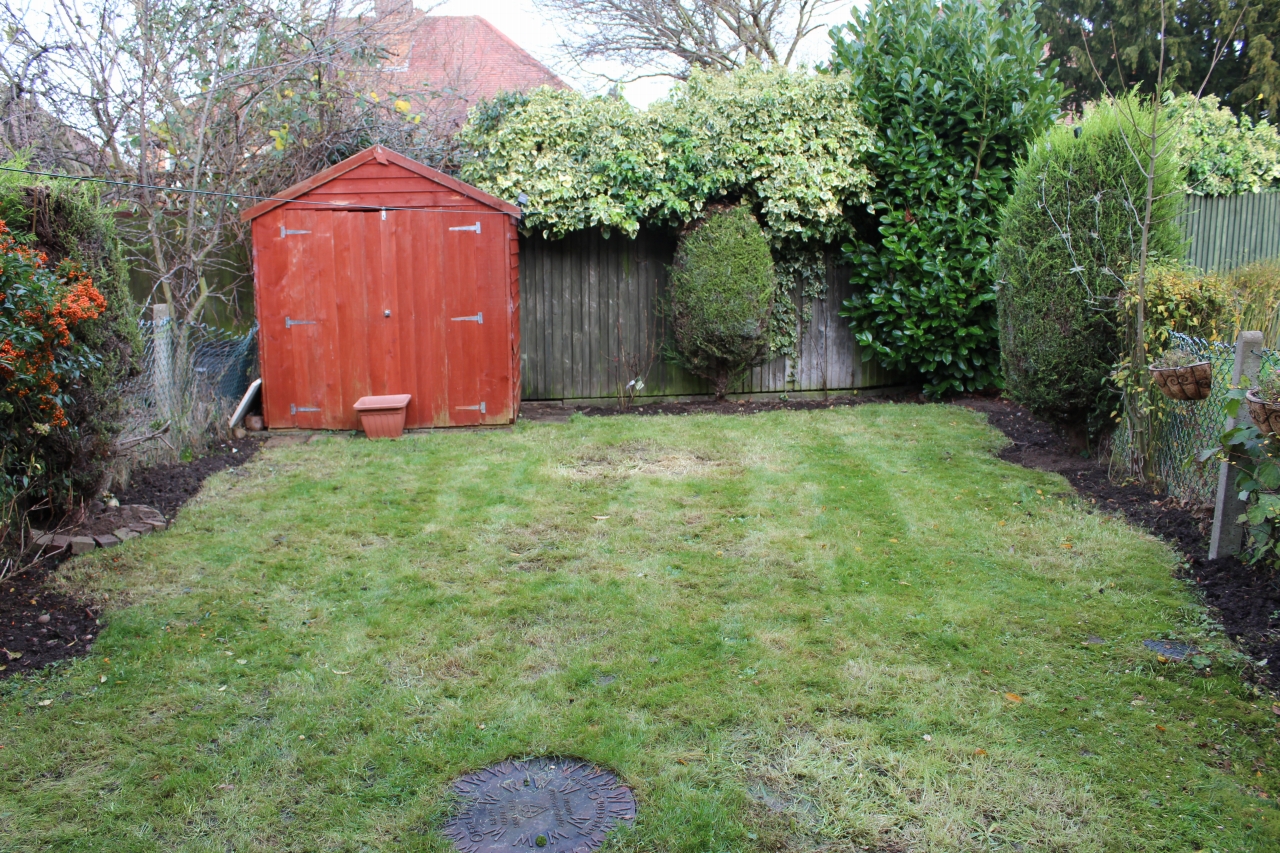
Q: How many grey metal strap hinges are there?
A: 6